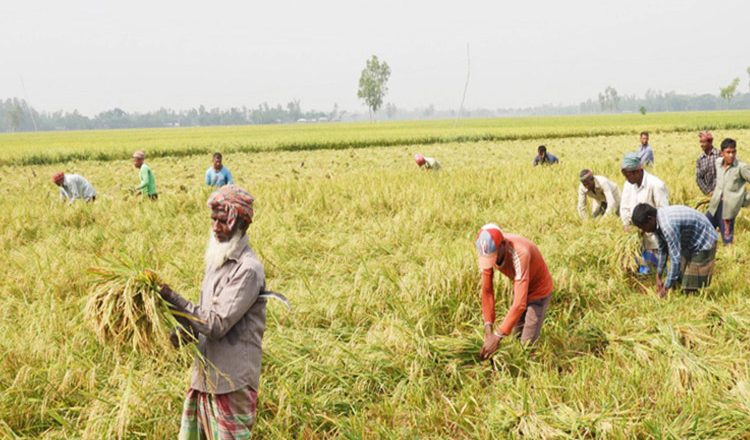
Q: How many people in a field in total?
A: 13